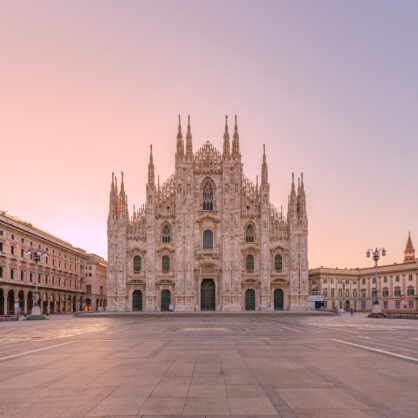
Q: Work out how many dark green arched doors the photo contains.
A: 5